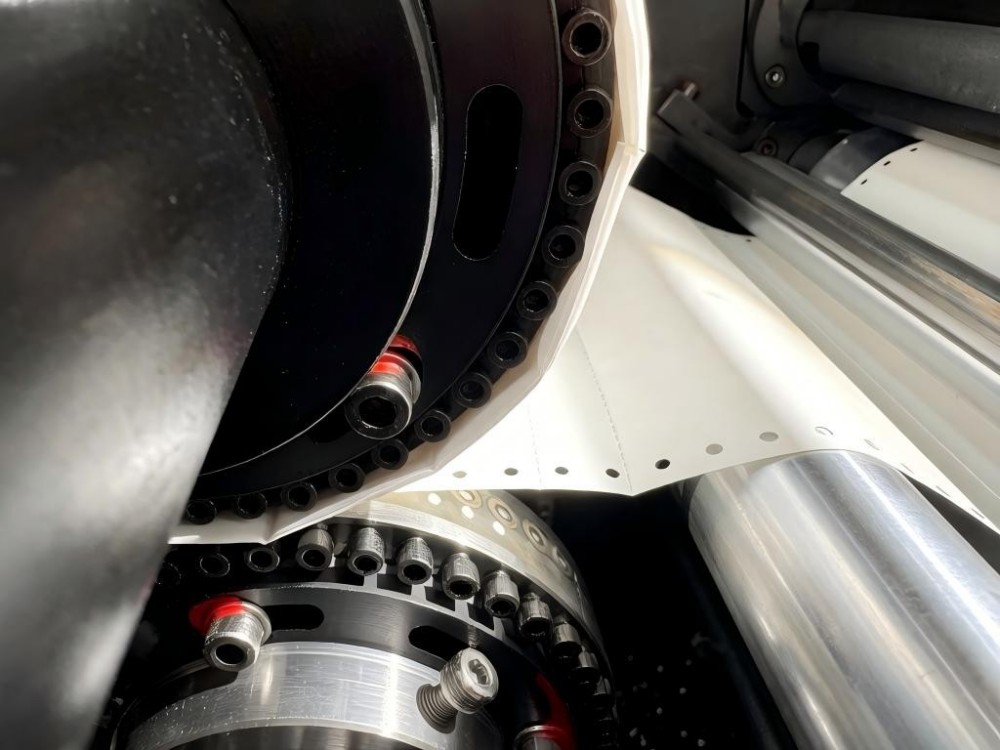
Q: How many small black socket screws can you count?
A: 13